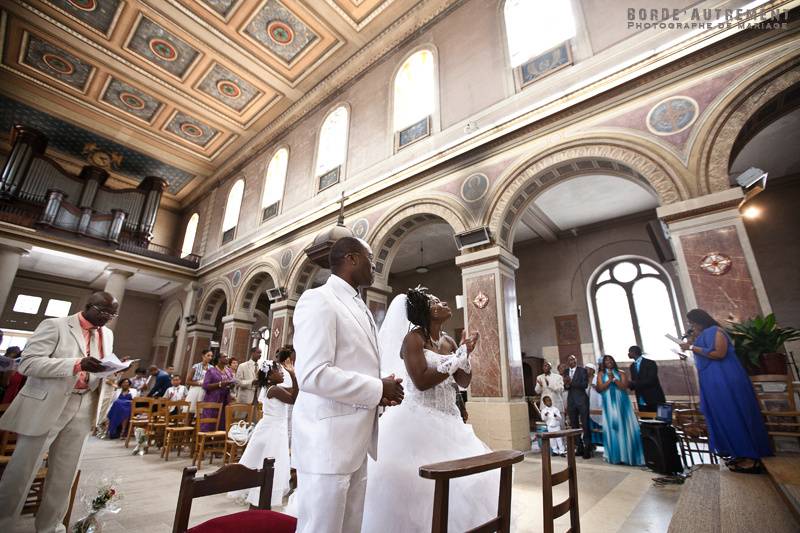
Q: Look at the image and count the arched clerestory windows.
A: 6